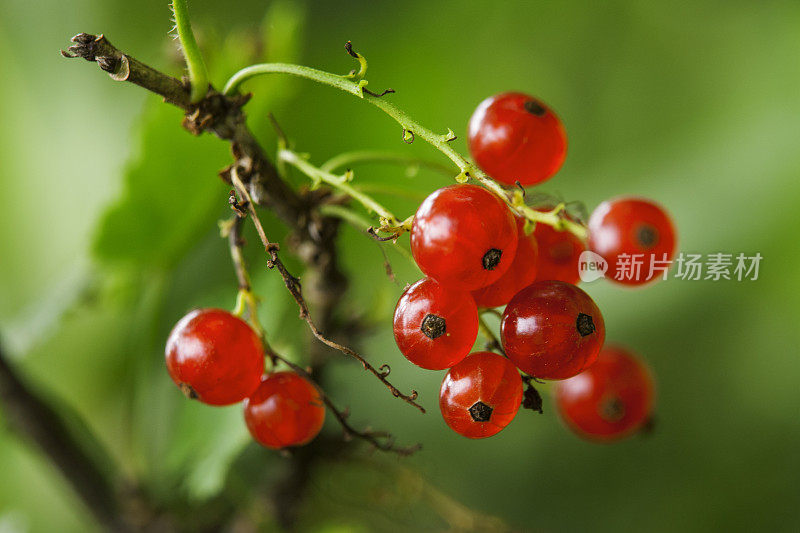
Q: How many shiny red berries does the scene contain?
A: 11